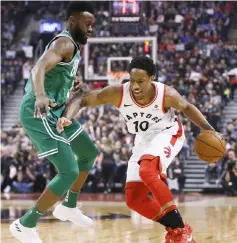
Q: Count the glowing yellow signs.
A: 1